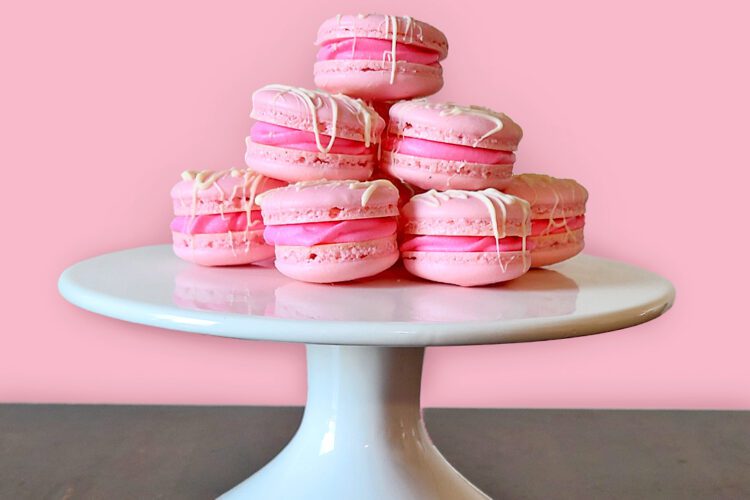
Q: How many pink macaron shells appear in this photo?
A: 14